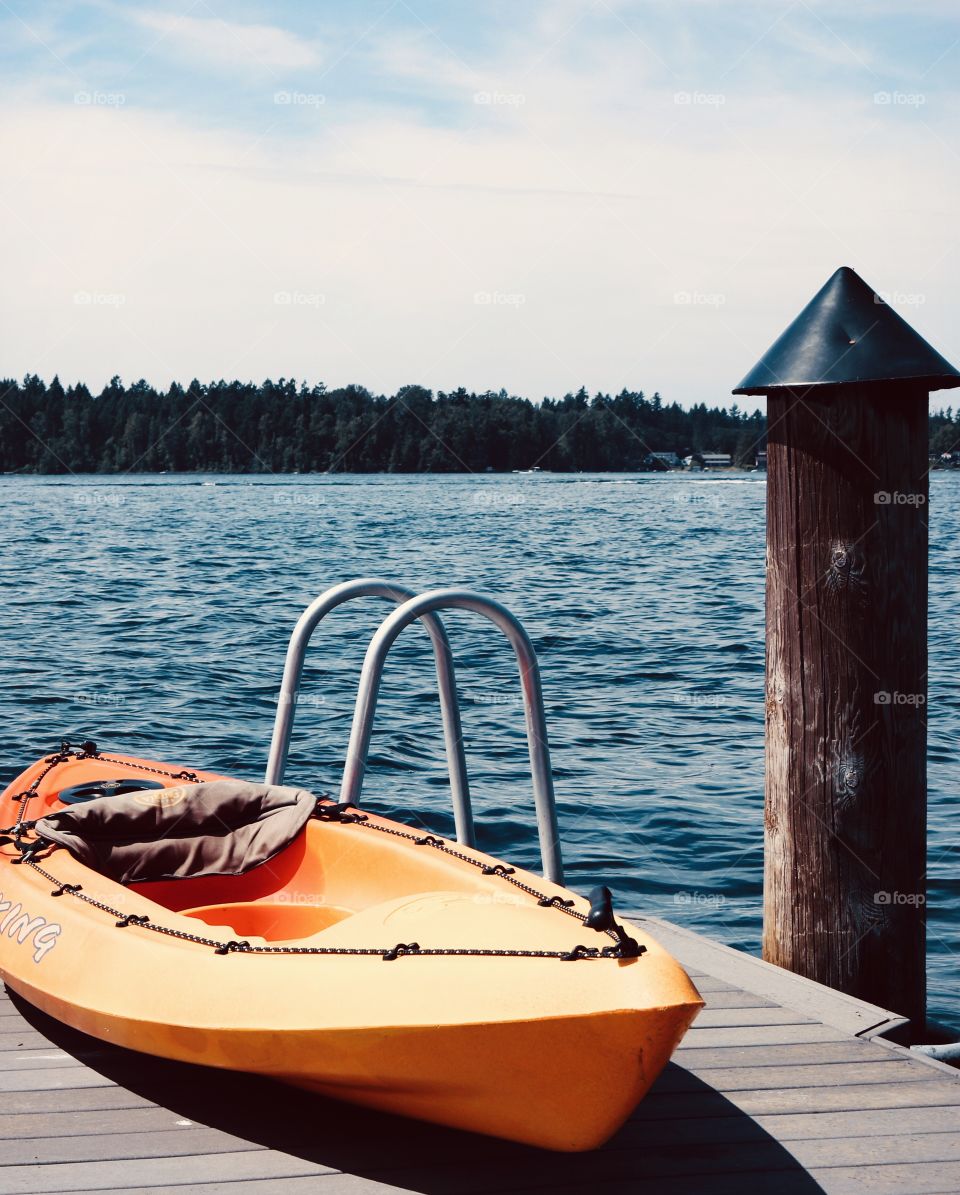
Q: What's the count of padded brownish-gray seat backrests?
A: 1